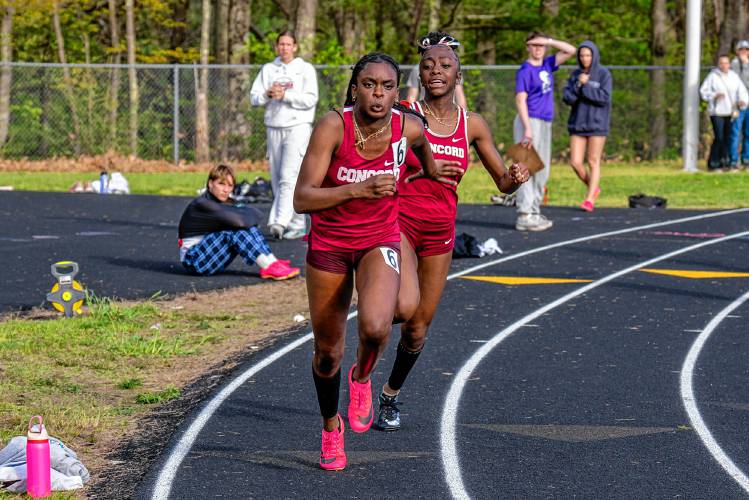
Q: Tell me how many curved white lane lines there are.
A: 3